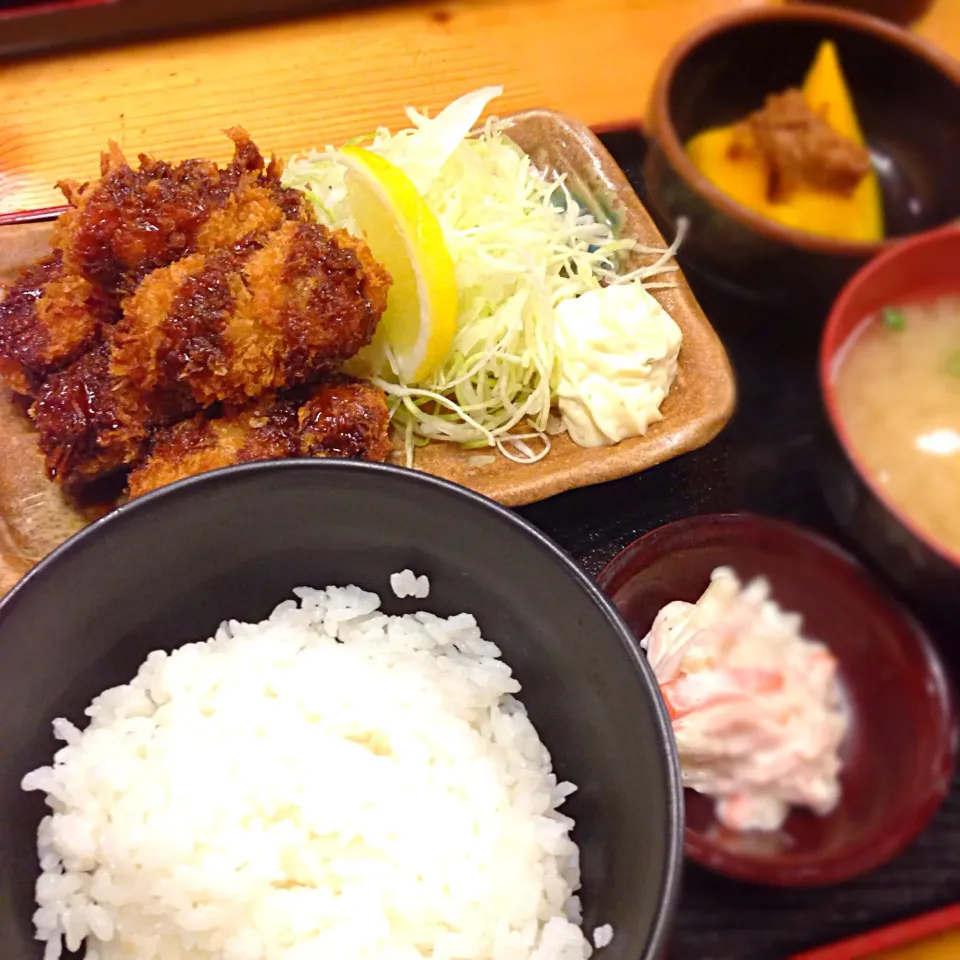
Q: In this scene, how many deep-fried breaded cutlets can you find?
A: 5